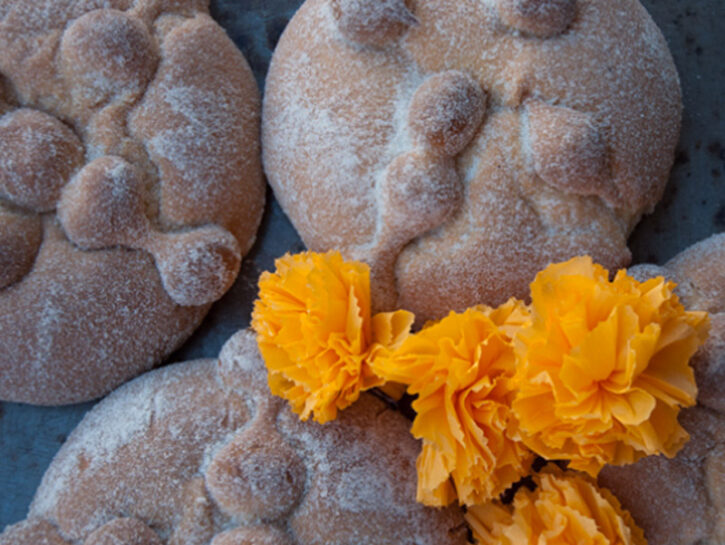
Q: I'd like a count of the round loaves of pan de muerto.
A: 4